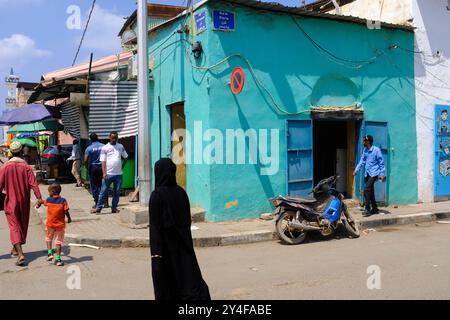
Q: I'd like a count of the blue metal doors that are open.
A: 2